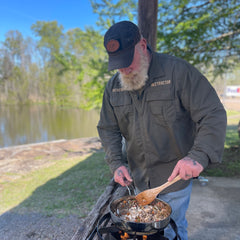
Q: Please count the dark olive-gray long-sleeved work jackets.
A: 1